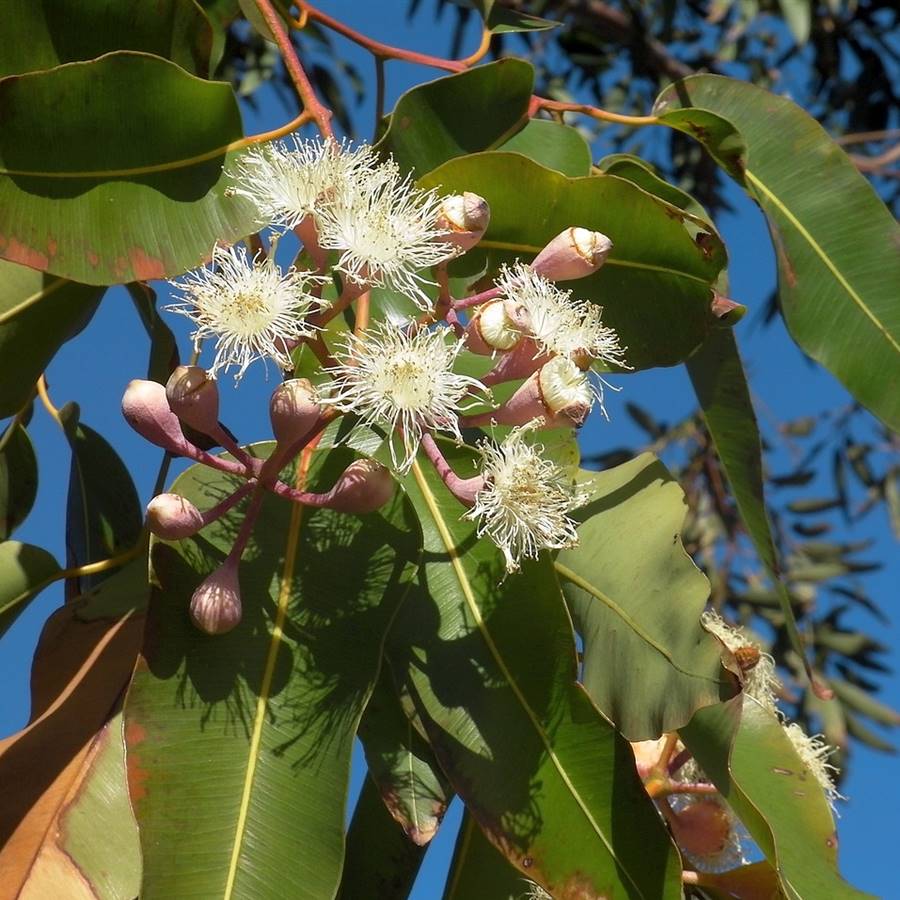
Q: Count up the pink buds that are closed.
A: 6